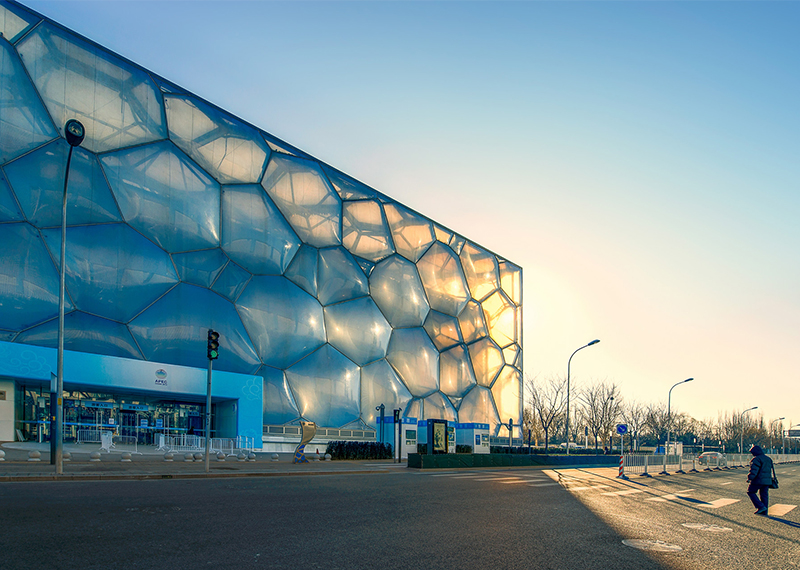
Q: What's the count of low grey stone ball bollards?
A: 14